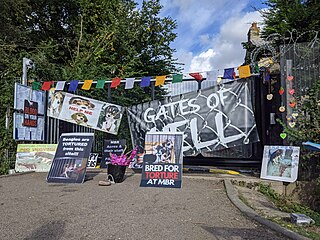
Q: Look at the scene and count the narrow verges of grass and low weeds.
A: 1